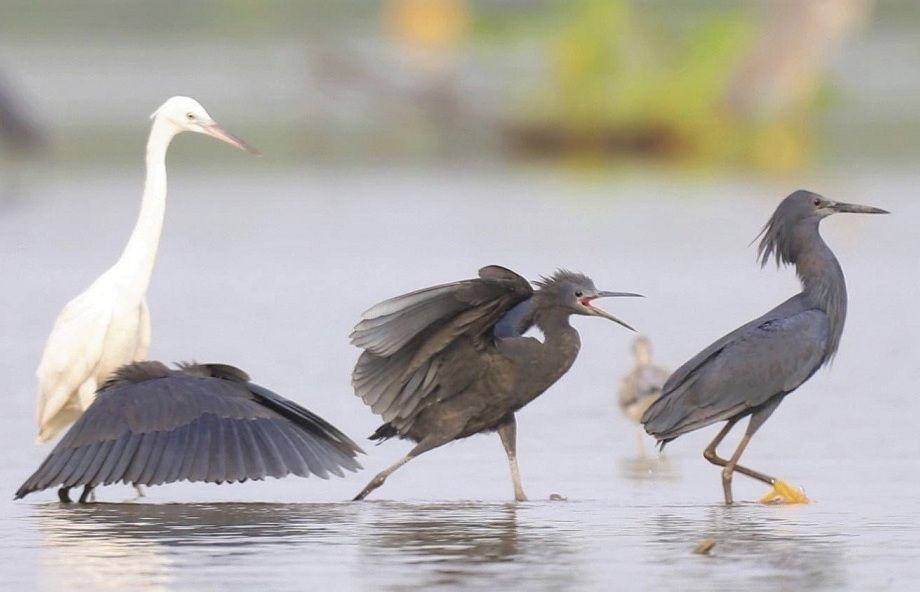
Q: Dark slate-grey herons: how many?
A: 3